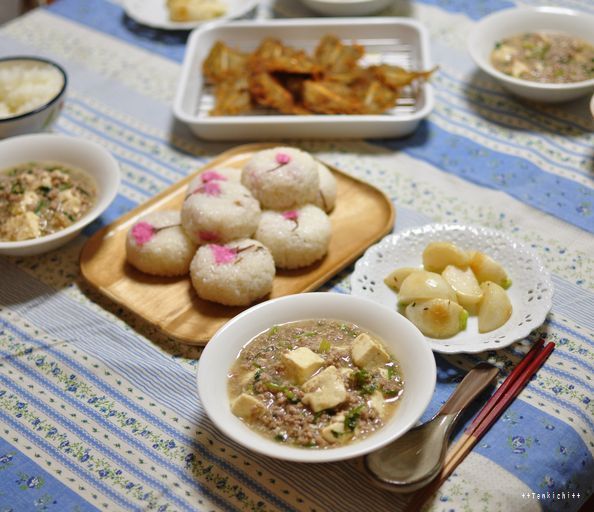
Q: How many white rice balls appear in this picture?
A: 7